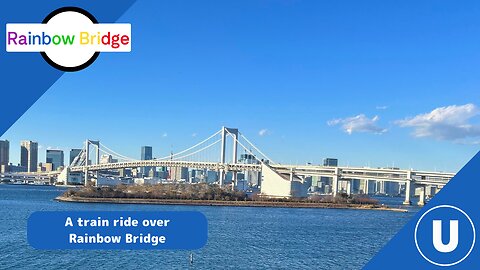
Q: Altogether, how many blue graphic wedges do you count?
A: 2